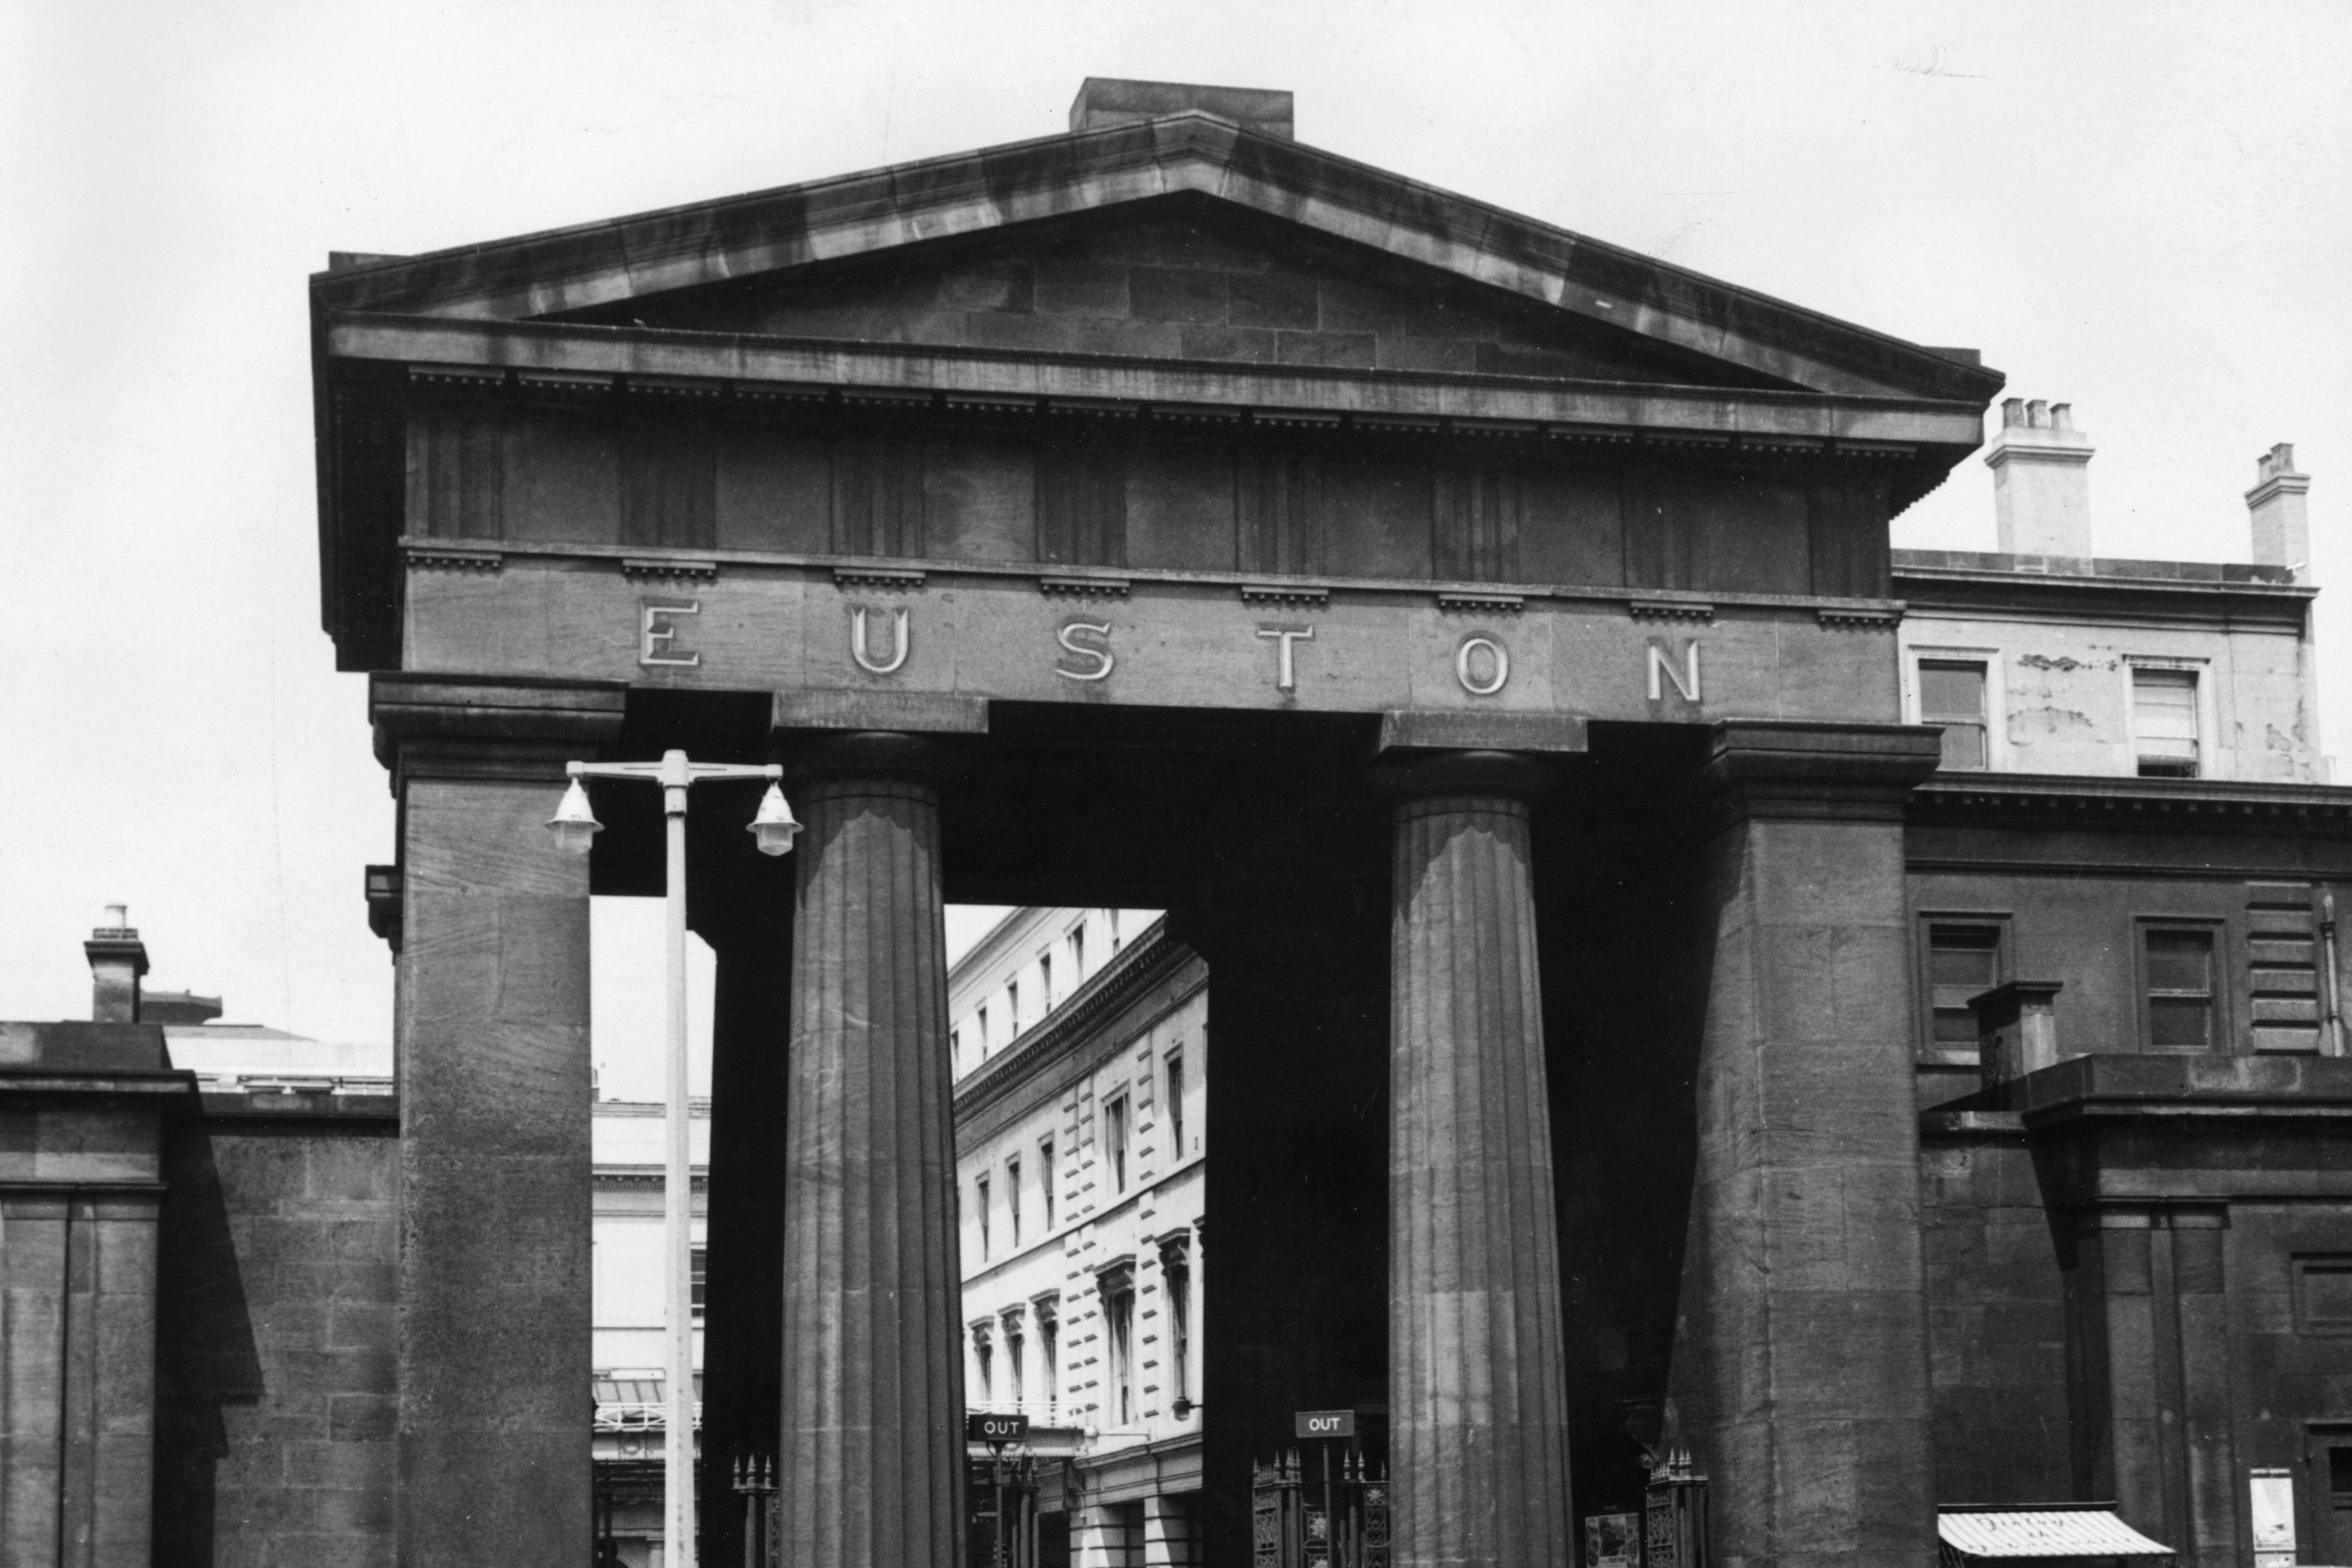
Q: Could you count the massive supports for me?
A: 4